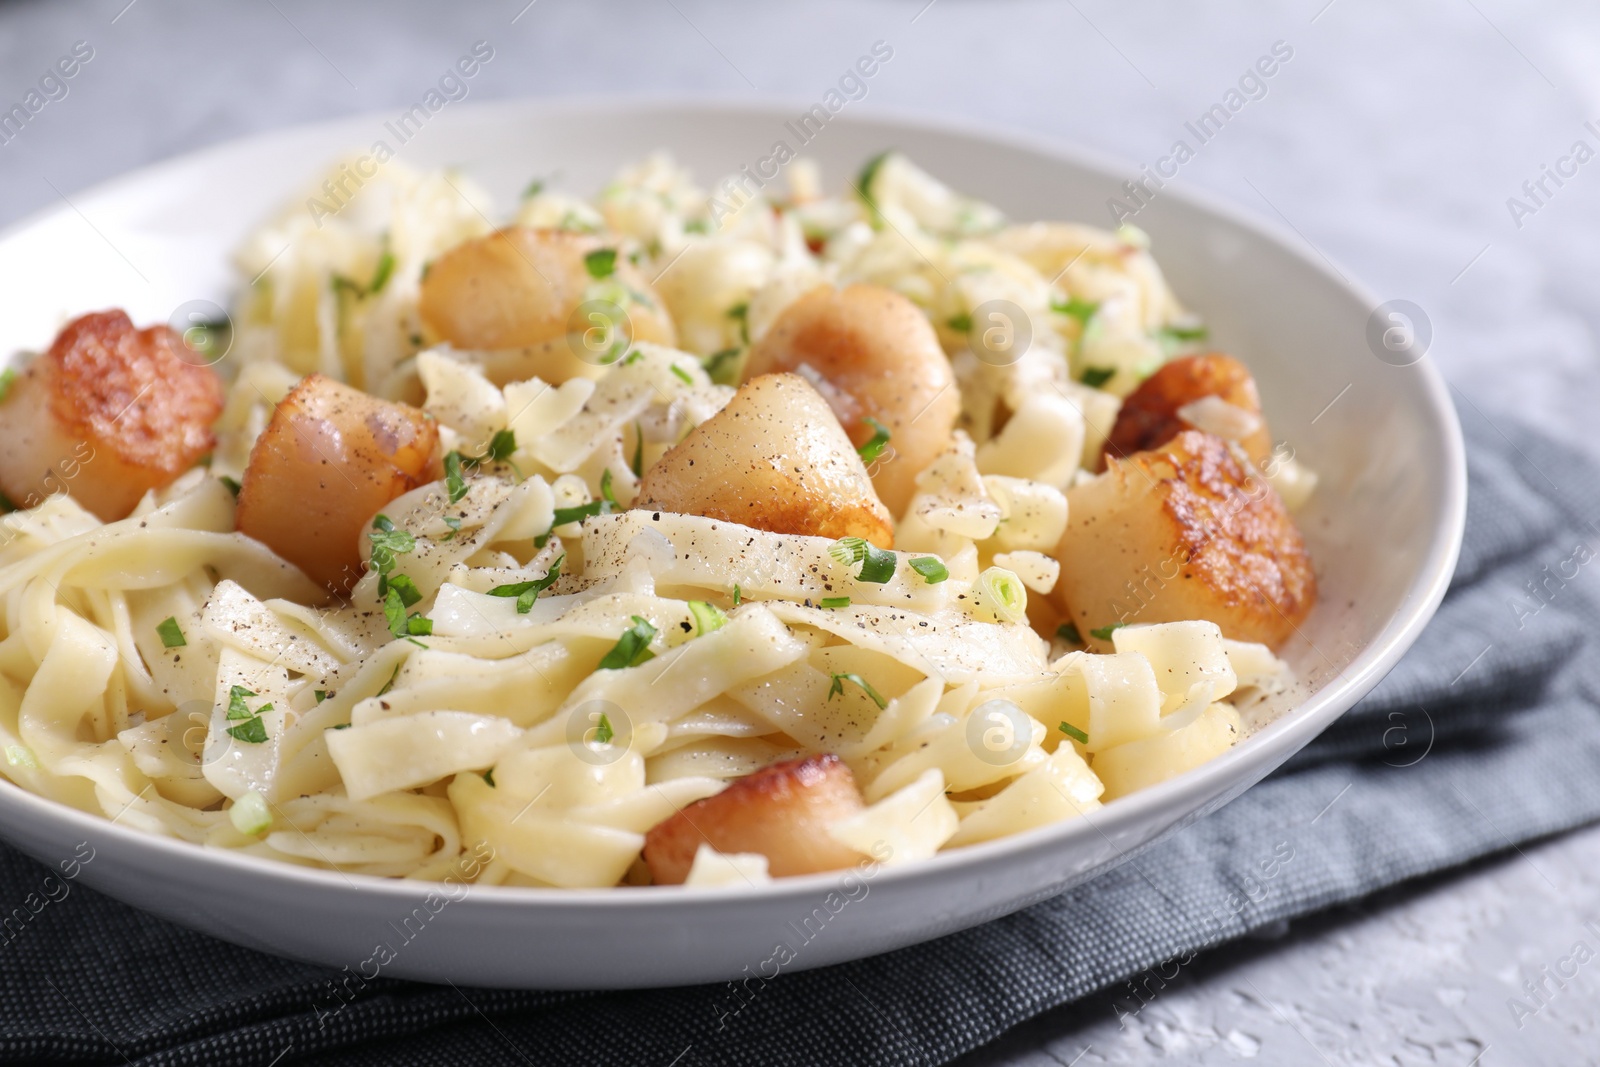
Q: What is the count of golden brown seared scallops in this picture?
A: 8